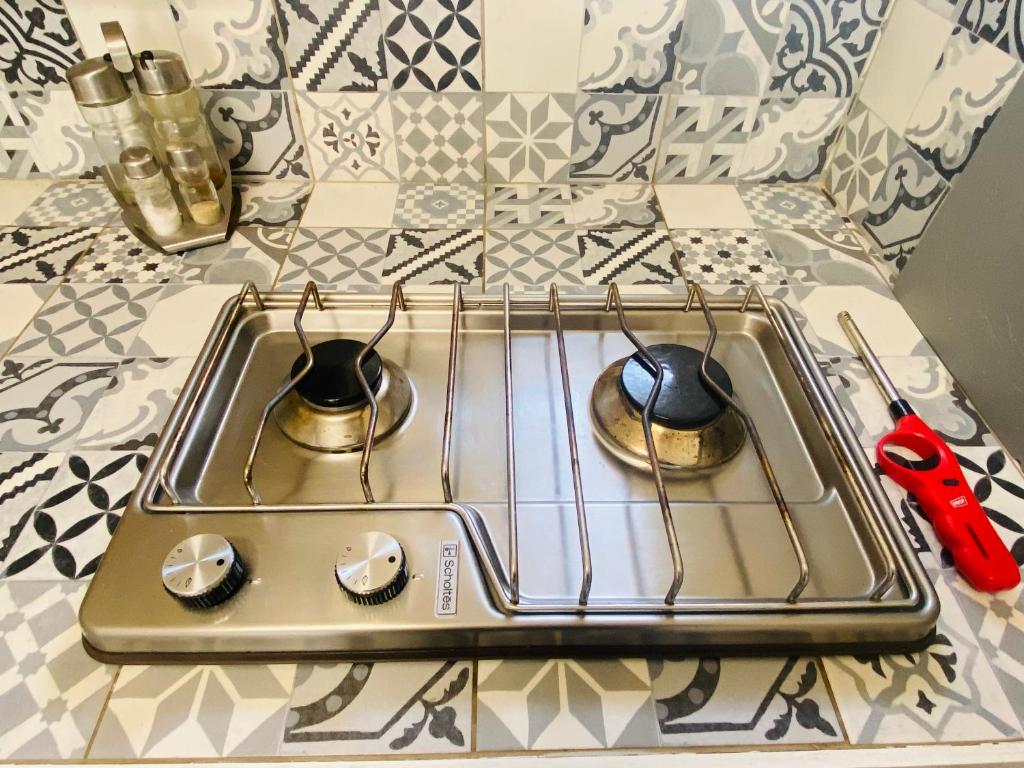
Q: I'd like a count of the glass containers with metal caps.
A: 4